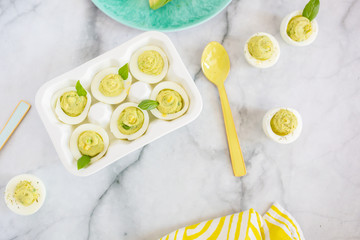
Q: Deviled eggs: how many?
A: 10